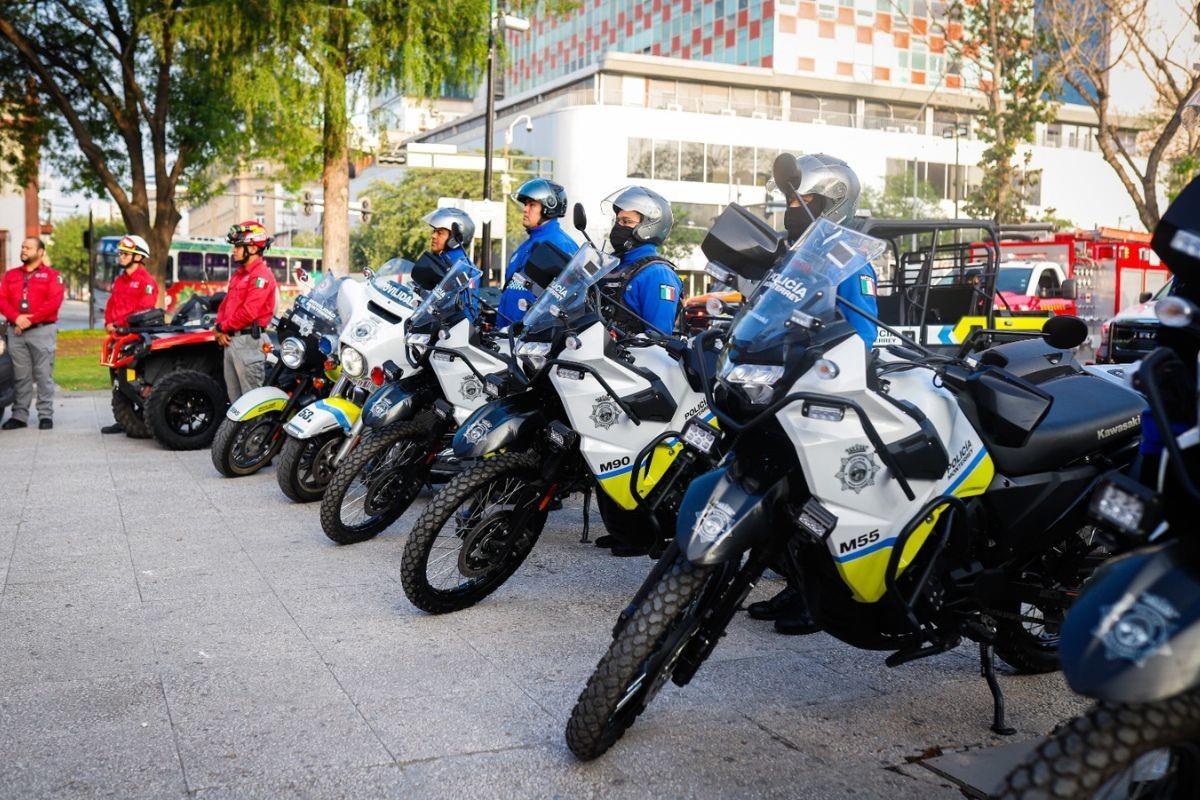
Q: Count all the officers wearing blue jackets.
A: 4